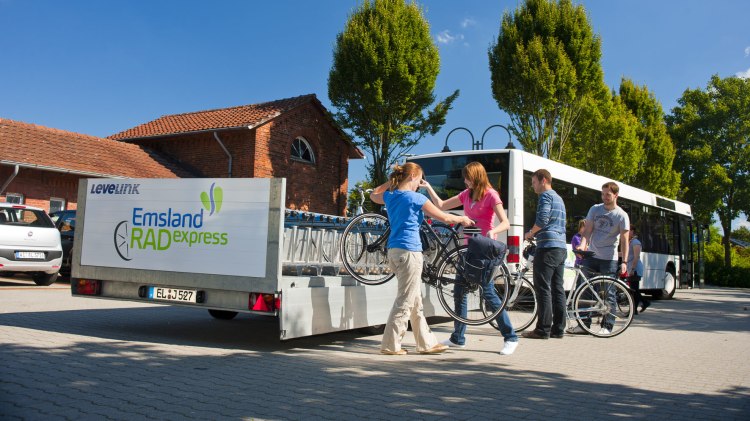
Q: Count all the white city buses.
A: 1